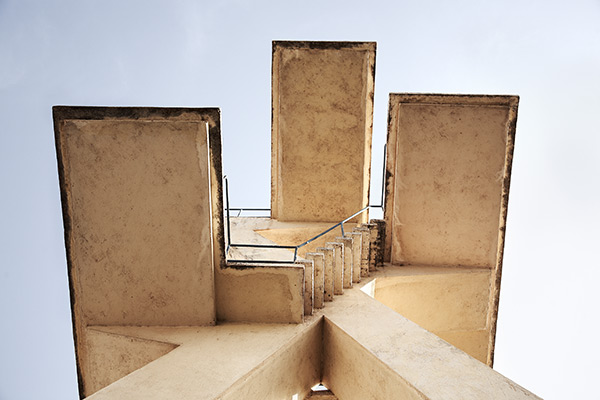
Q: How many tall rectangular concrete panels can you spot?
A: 3